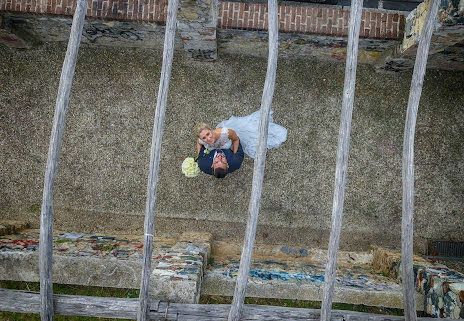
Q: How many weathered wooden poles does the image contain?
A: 5